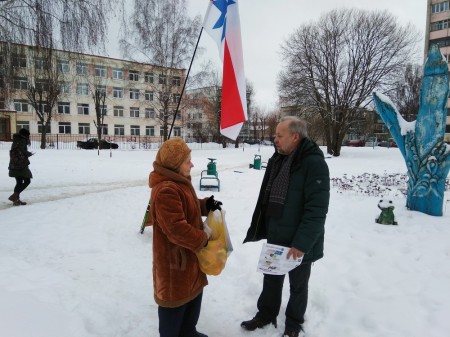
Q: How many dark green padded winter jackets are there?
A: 1